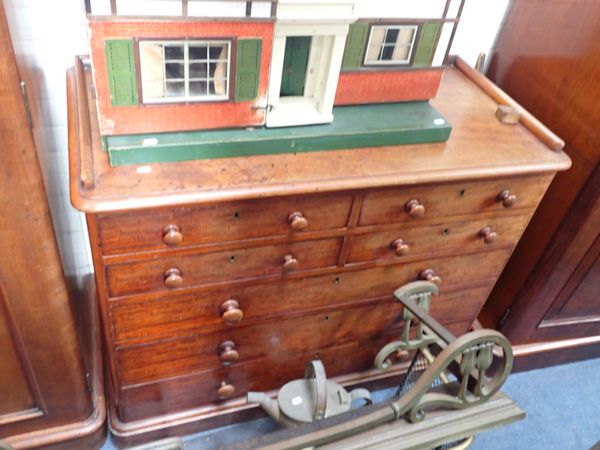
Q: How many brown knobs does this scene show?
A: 13